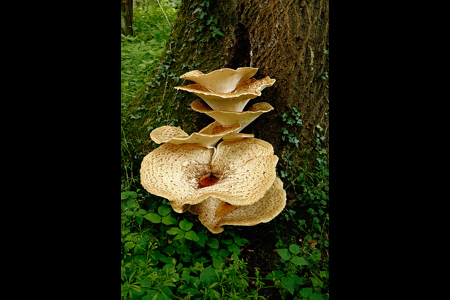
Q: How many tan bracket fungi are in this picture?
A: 6